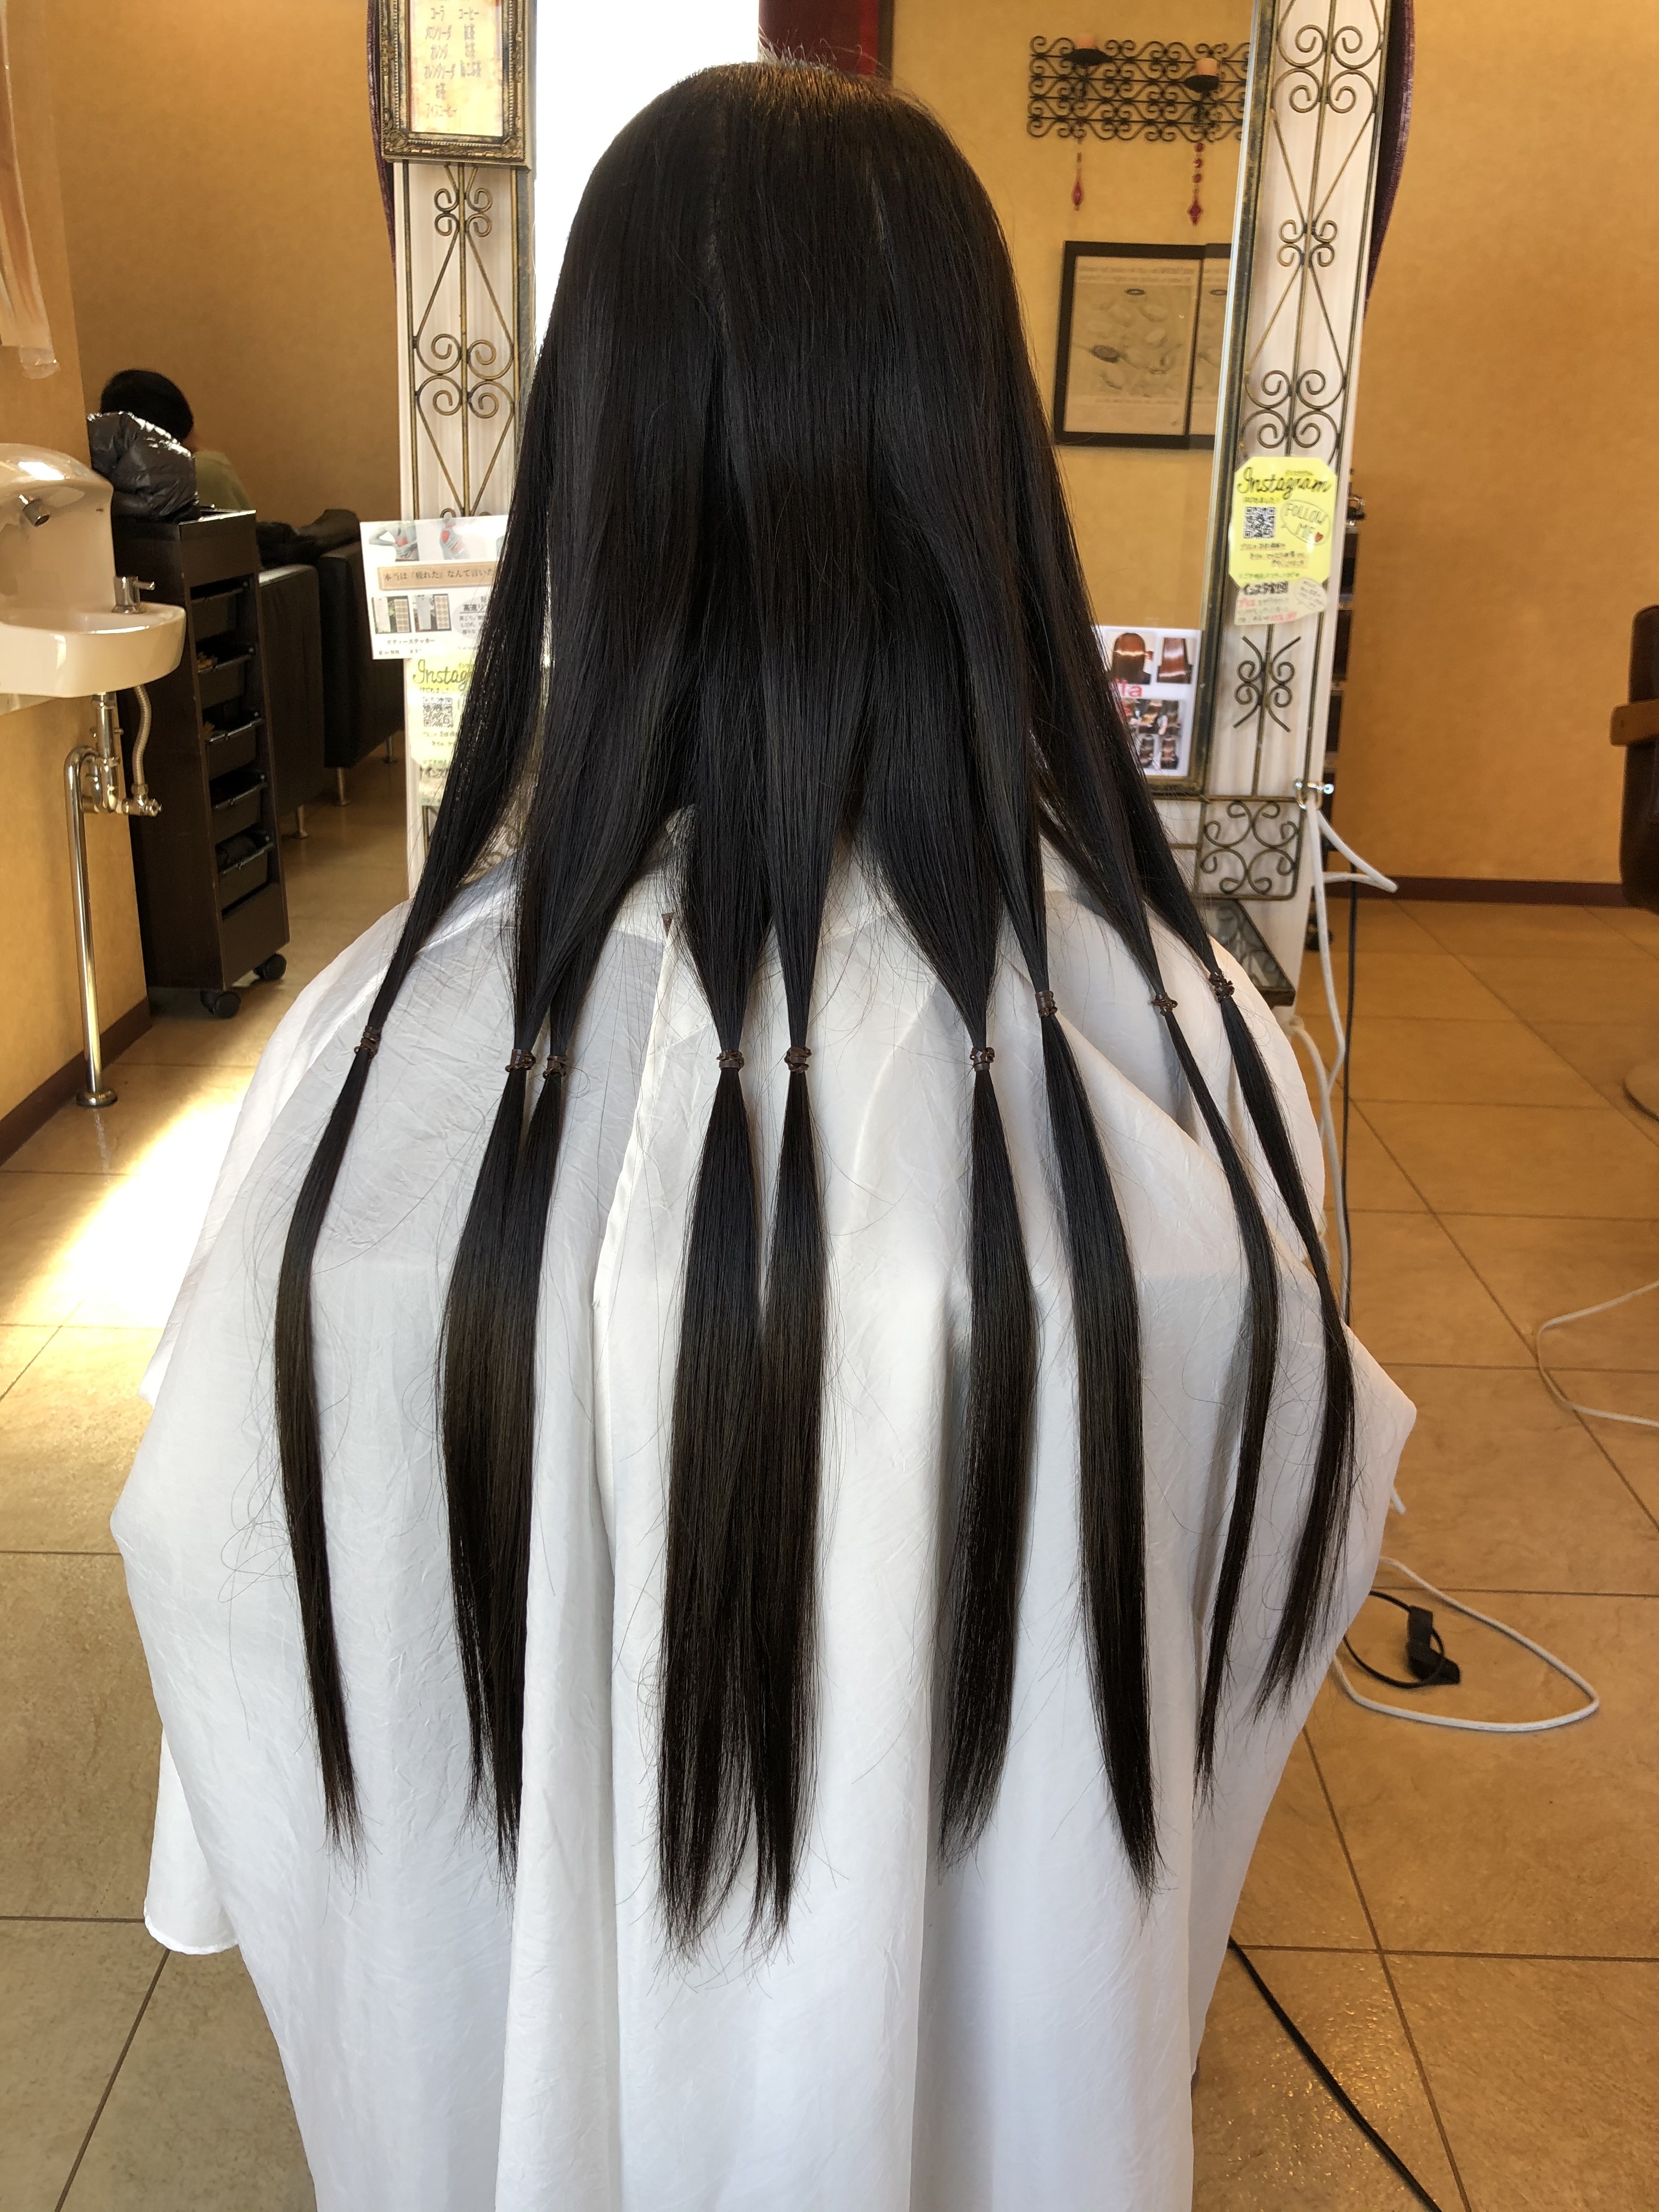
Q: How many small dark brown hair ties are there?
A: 9